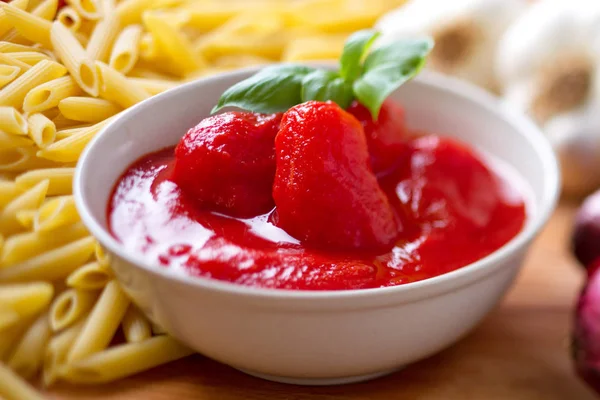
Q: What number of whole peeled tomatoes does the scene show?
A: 3